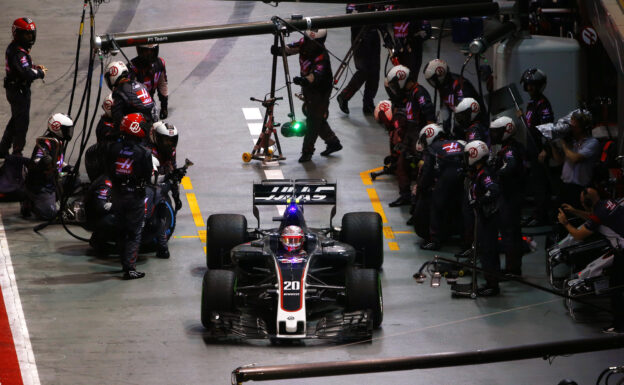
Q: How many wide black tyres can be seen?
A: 4